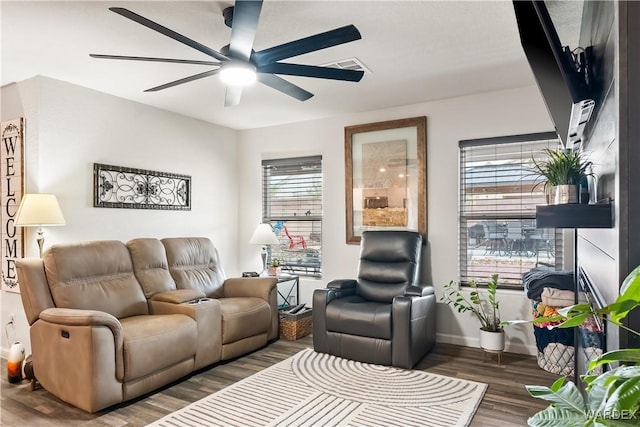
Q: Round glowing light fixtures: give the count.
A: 1